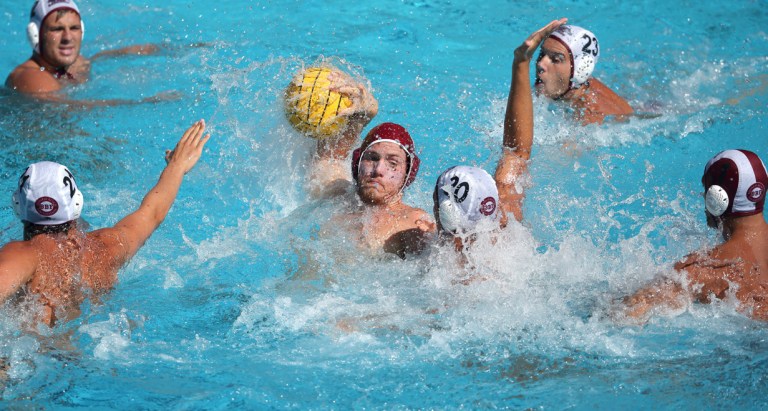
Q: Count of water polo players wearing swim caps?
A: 6